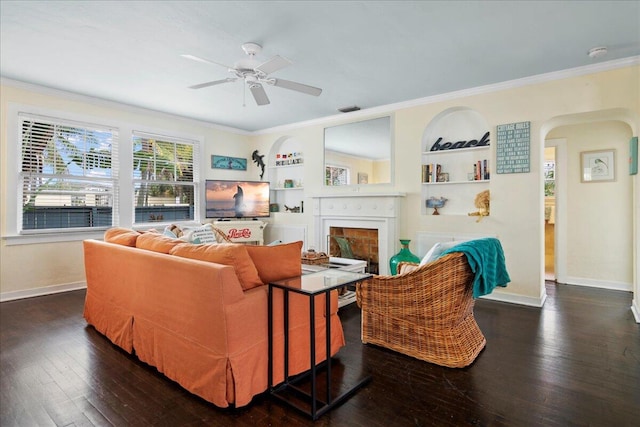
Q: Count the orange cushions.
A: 4